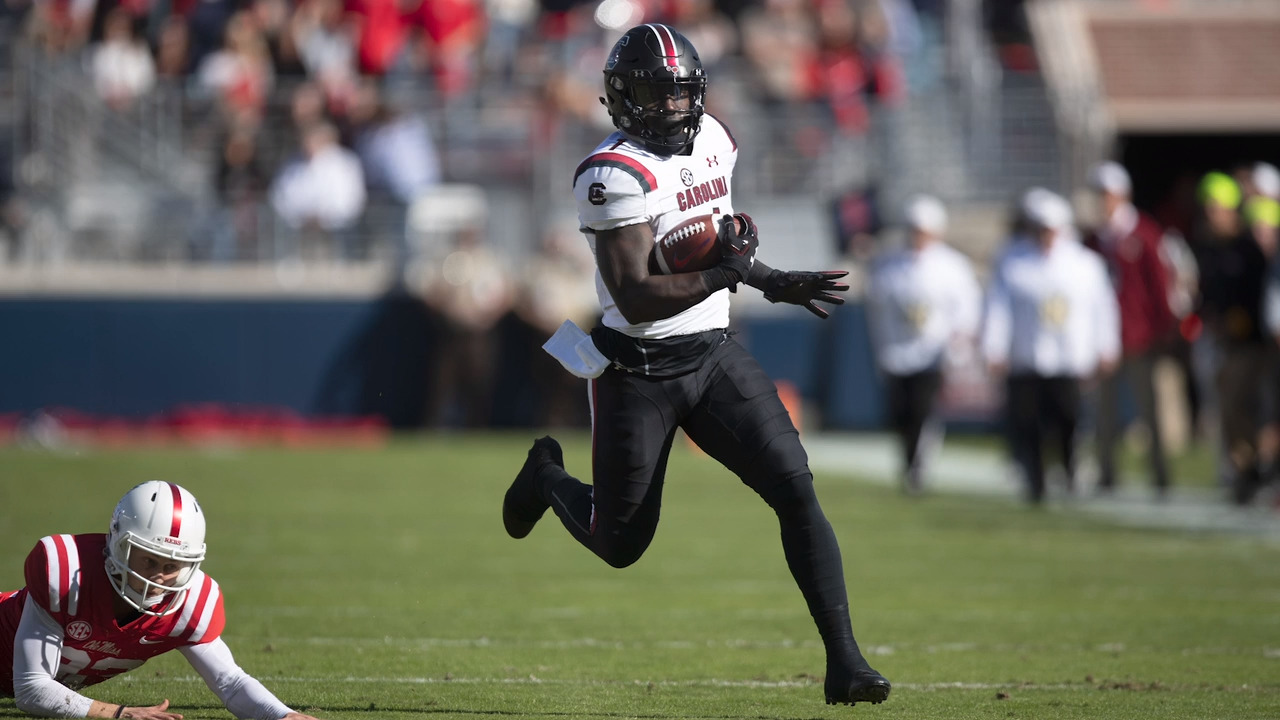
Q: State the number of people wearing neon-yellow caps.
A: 2